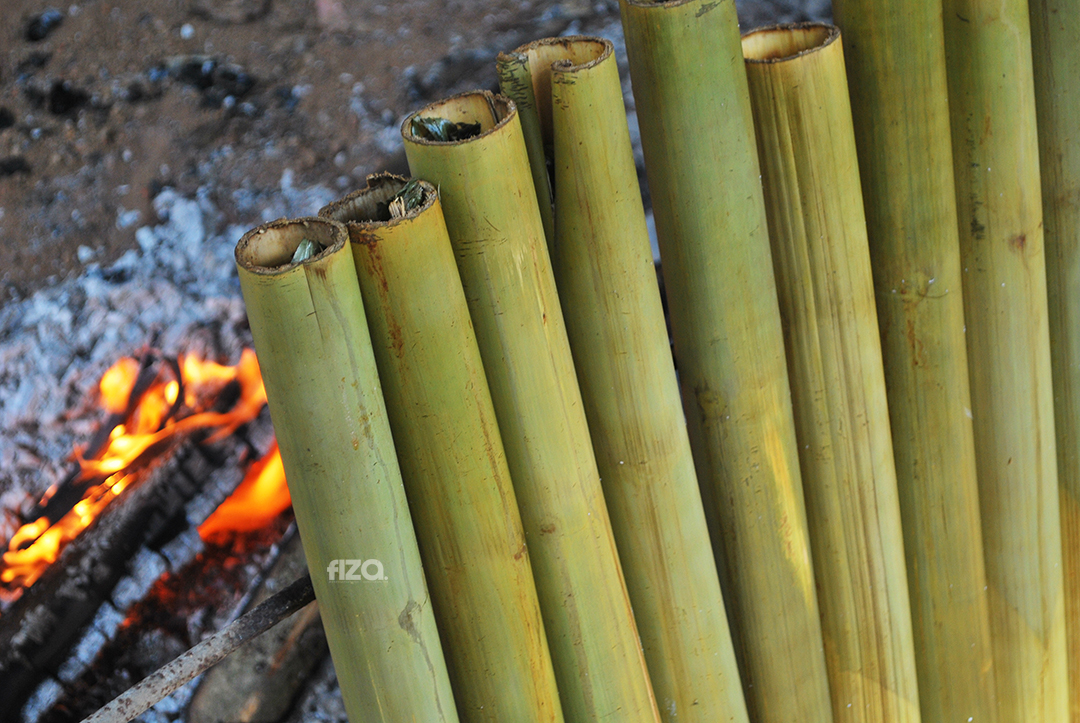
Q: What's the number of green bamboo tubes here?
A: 9